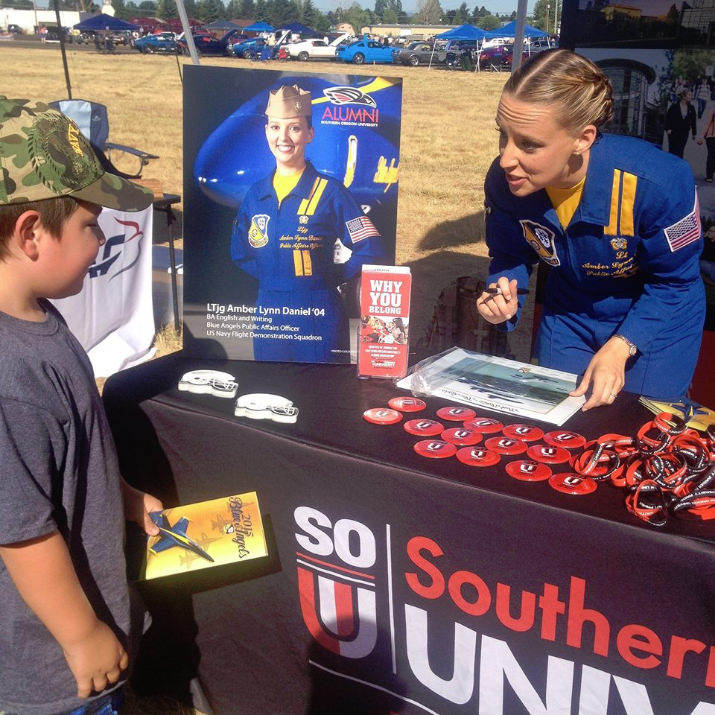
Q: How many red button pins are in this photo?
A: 14